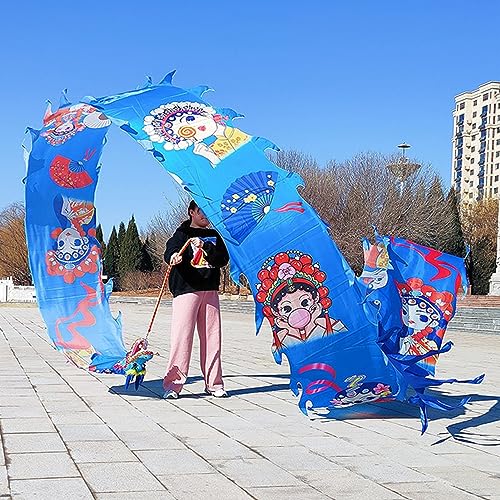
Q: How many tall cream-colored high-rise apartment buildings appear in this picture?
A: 1